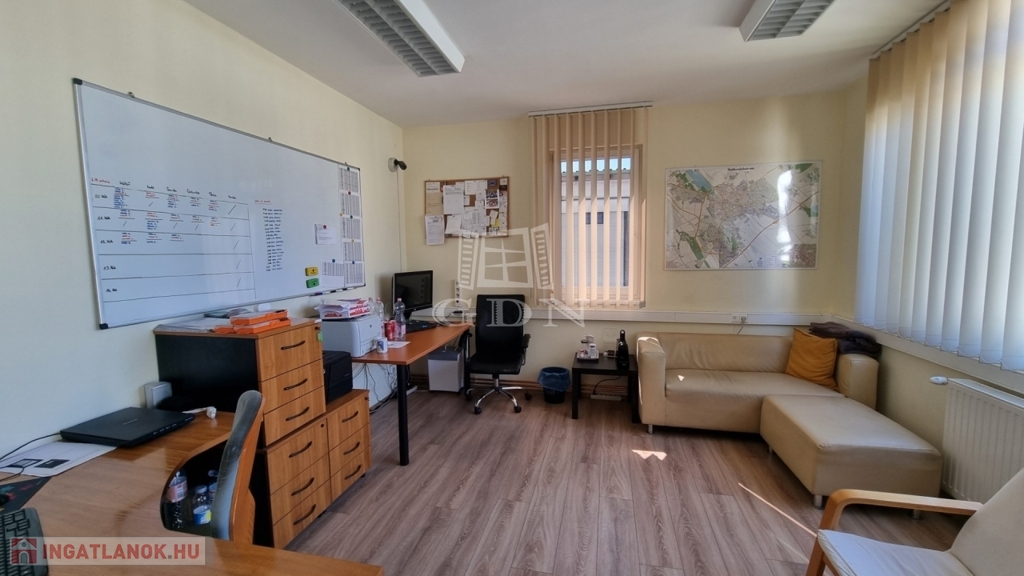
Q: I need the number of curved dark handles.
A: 9